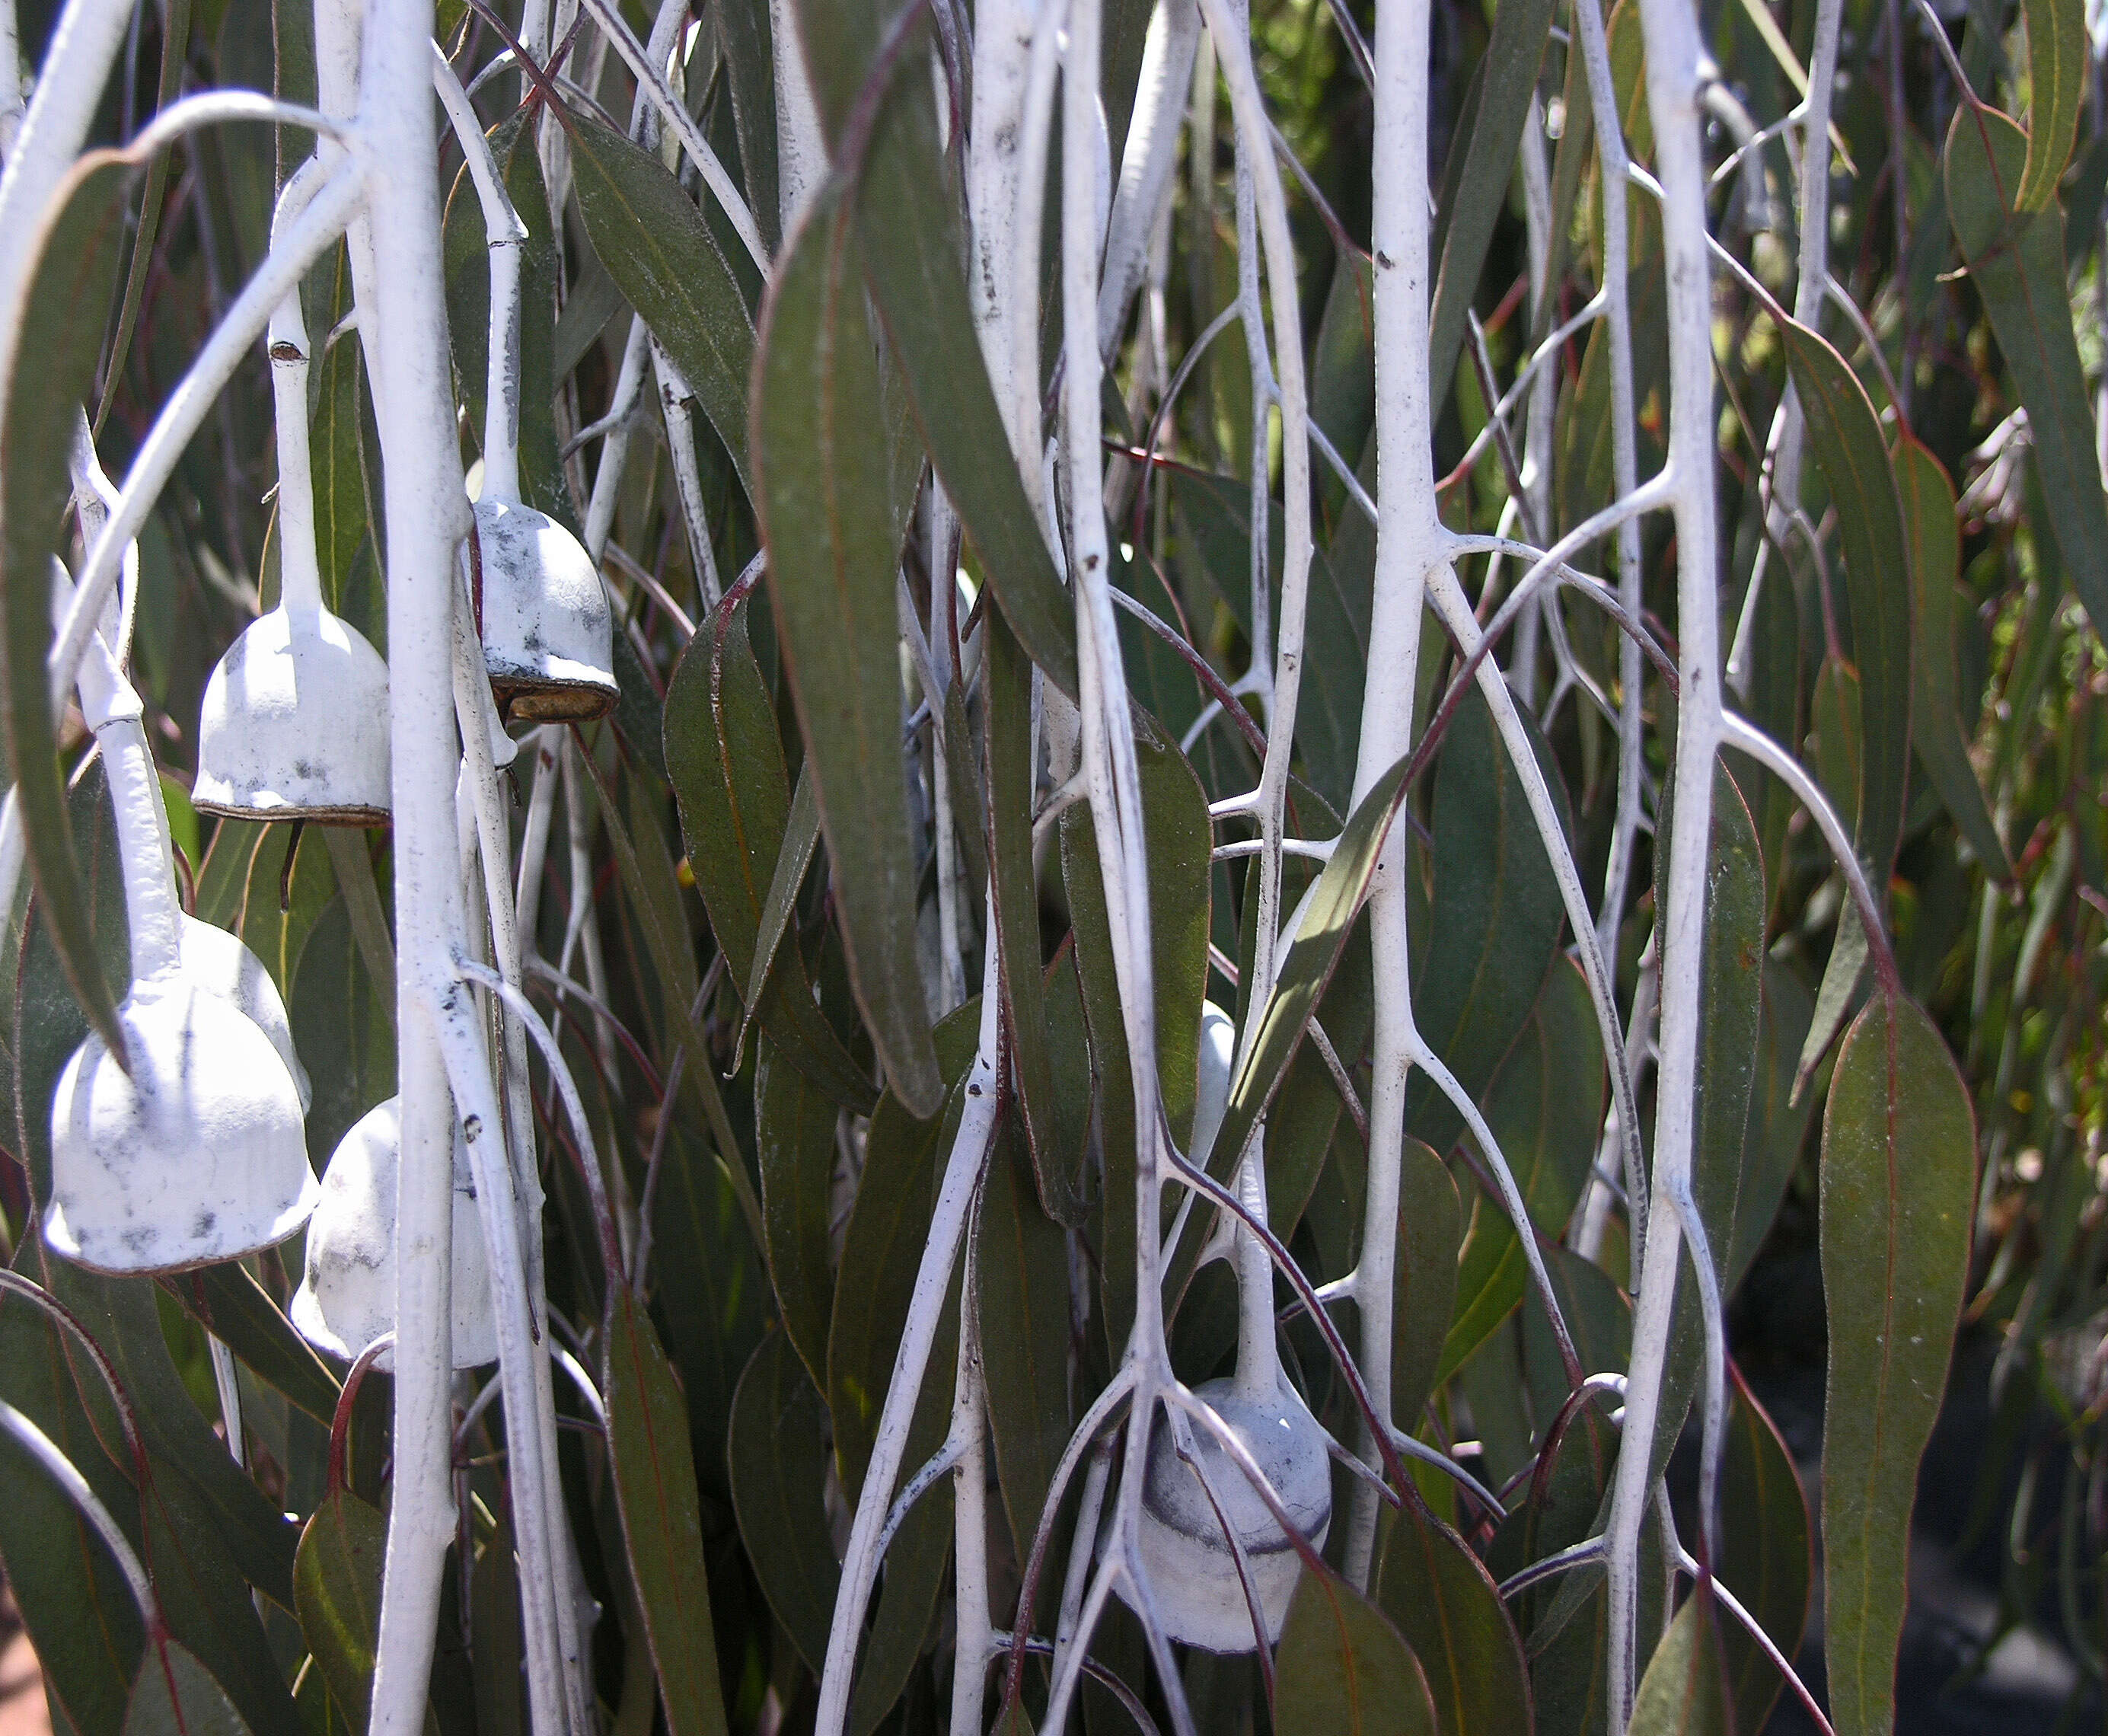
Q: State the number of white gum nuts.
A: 6